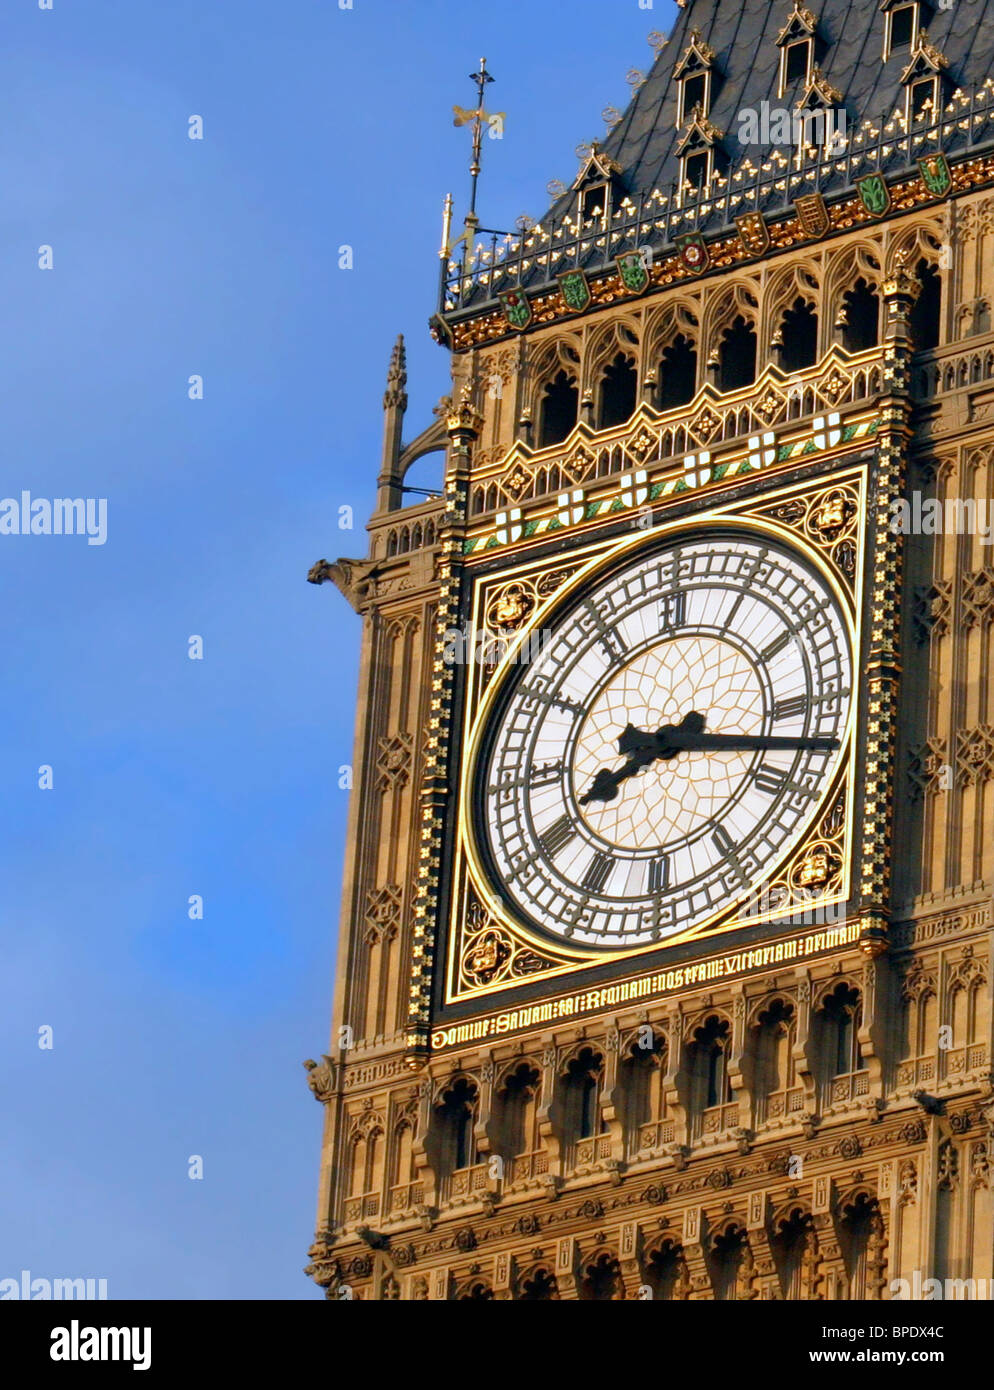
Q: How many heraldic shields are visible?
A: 14